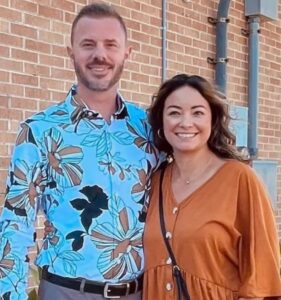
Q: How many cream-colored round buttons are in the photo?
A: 4